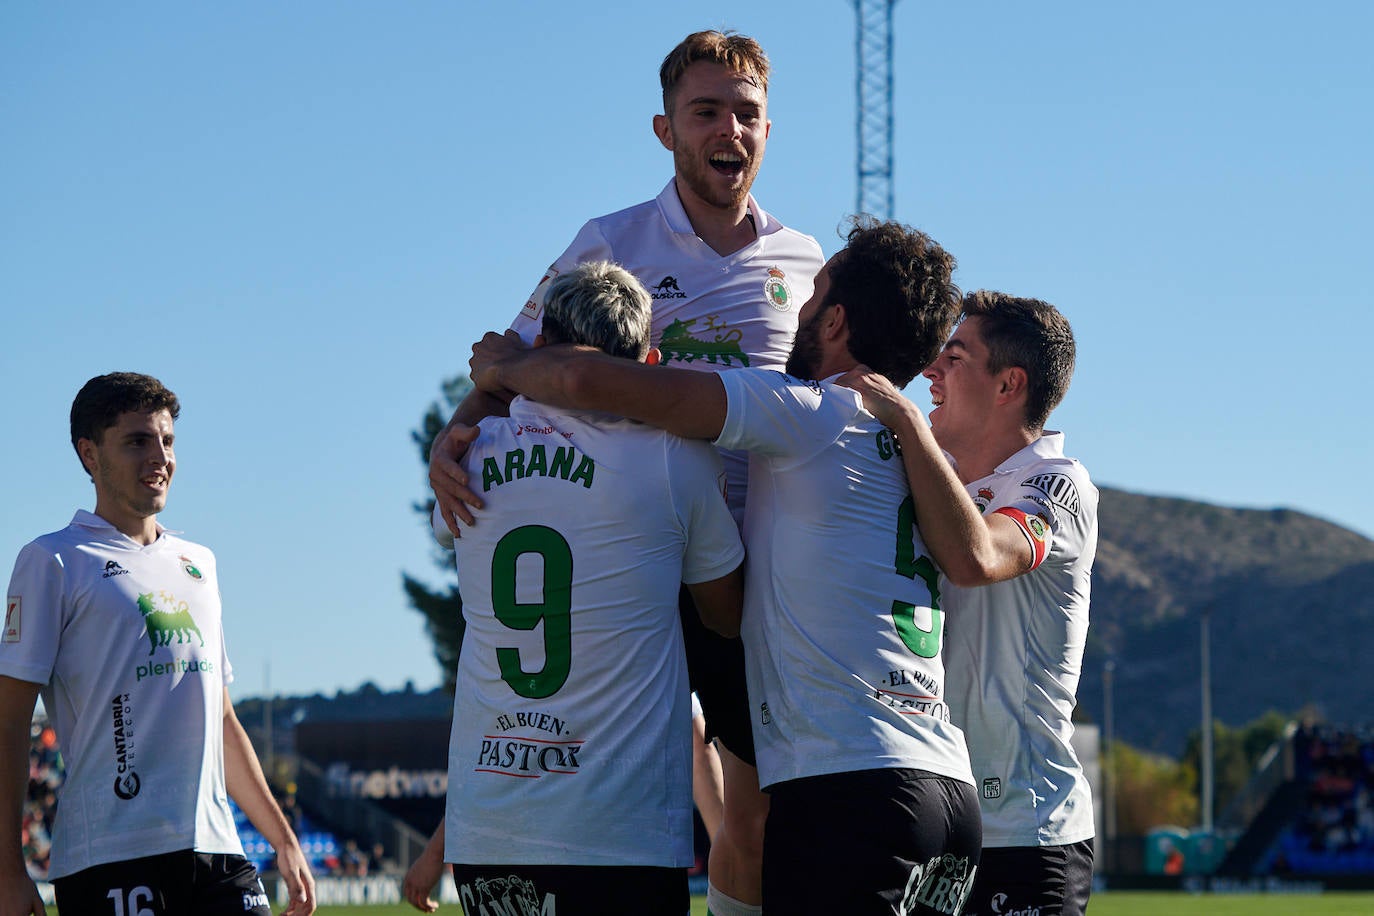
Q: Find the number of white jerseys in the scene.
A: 5